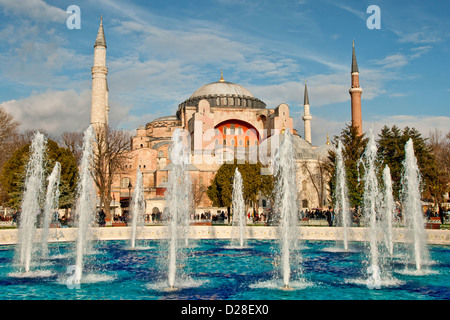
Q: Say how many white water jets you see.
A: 11